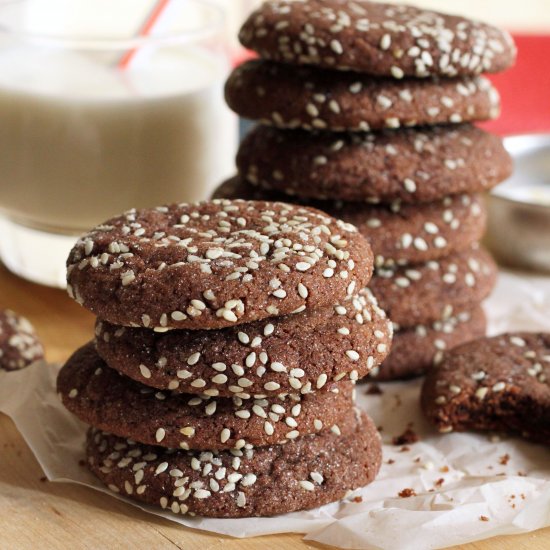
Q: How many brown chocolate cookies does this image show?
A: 12